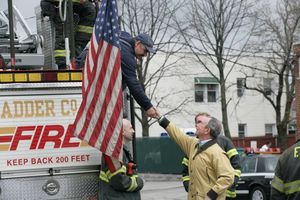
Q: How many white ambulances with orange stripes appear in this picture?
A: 0